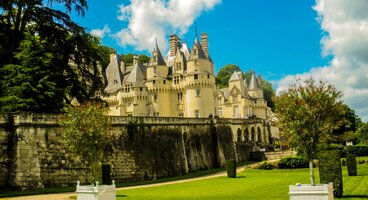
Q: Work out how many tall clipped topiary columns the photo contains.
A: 4